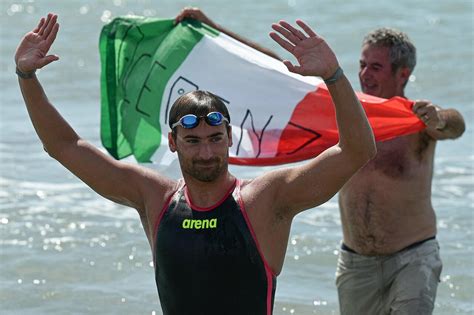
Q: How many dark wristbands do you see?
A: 2